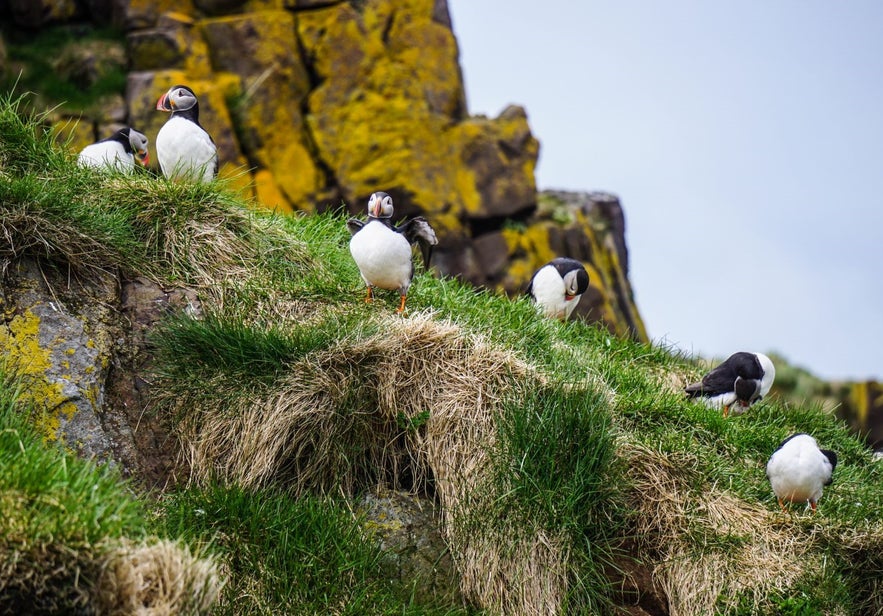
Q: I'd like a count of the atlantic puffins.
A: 6